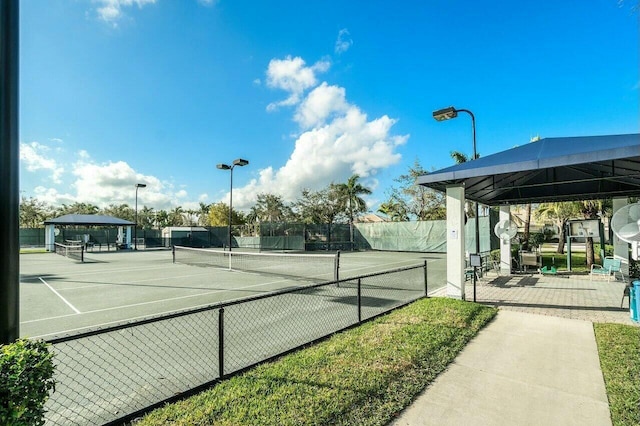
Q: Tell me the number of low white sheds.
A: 1